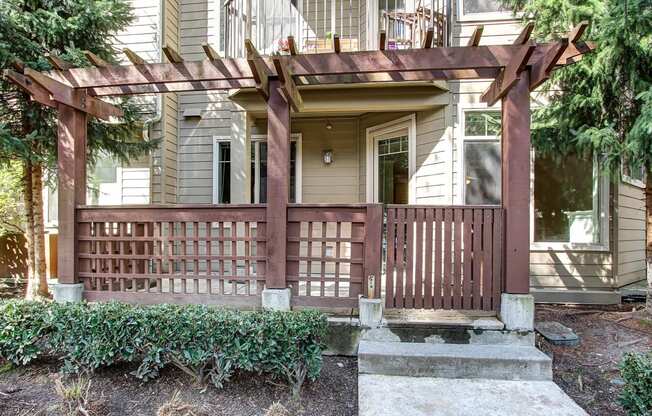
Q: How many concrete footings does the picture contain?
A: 4